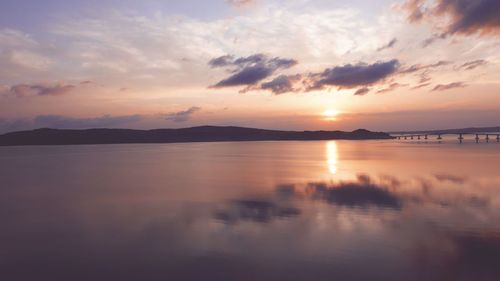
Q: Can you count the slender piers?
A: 10